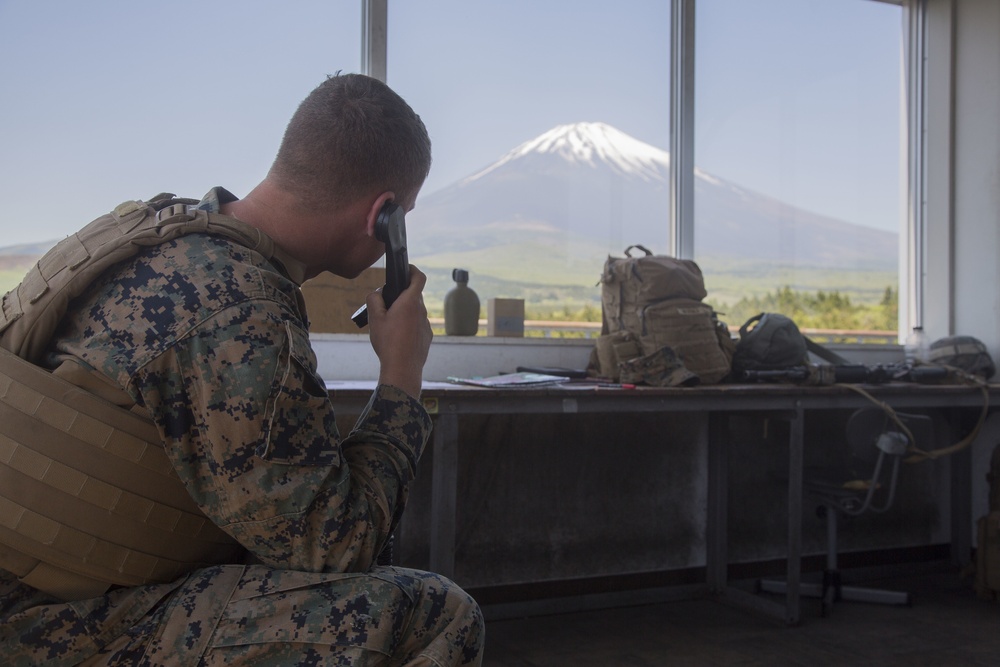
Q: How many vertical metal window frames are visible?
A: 3